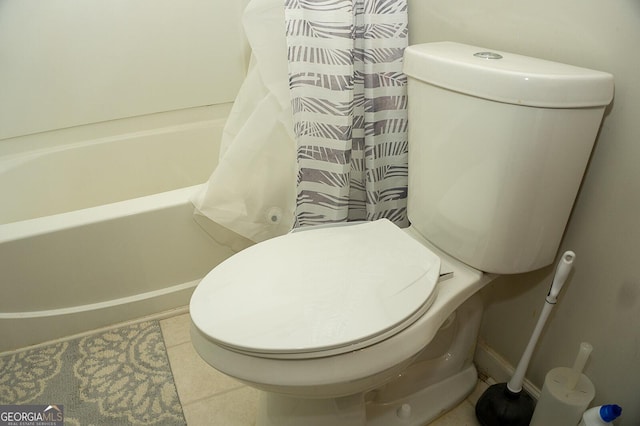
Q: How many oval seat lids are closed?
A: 1